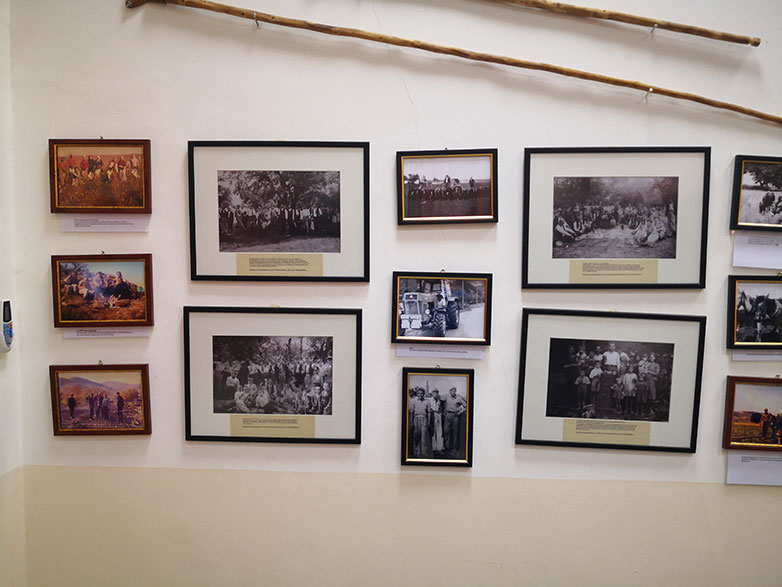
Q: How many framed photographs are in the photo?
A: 13